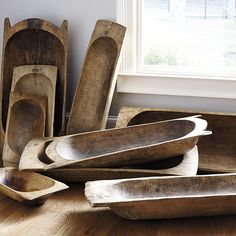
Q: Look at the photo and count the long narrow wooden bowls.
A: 9